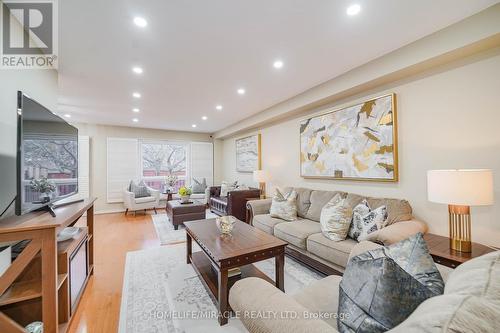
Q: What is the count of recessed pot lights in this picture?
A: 12